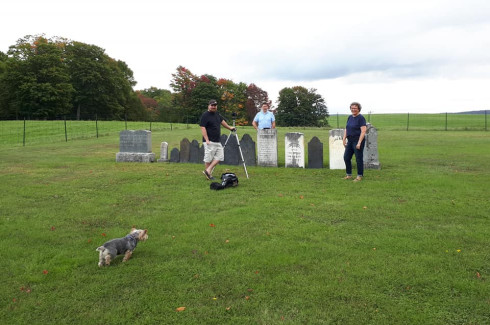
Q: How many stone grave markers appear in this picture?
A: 14